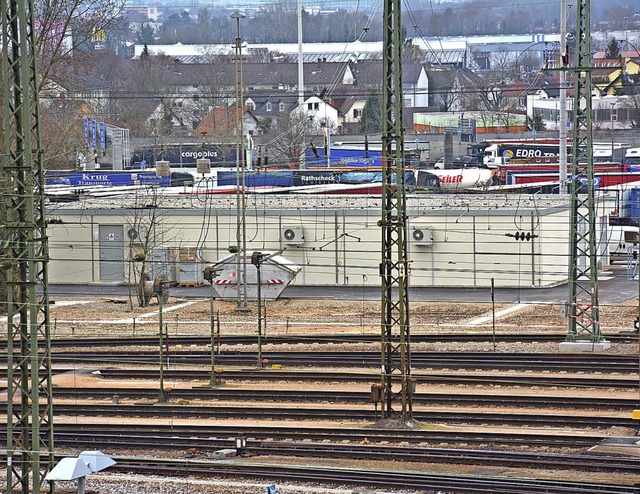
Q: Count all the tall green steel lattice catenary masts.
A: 3